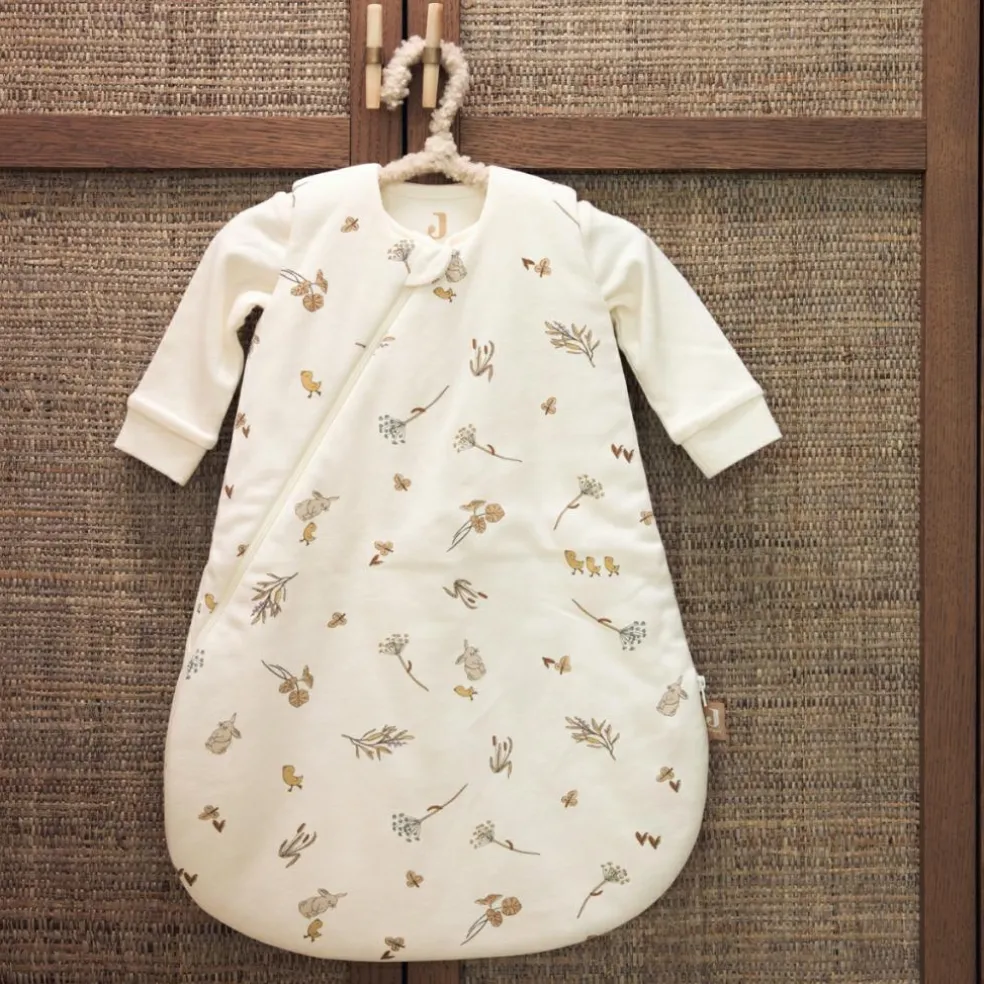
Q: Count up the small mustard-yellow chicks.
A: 10